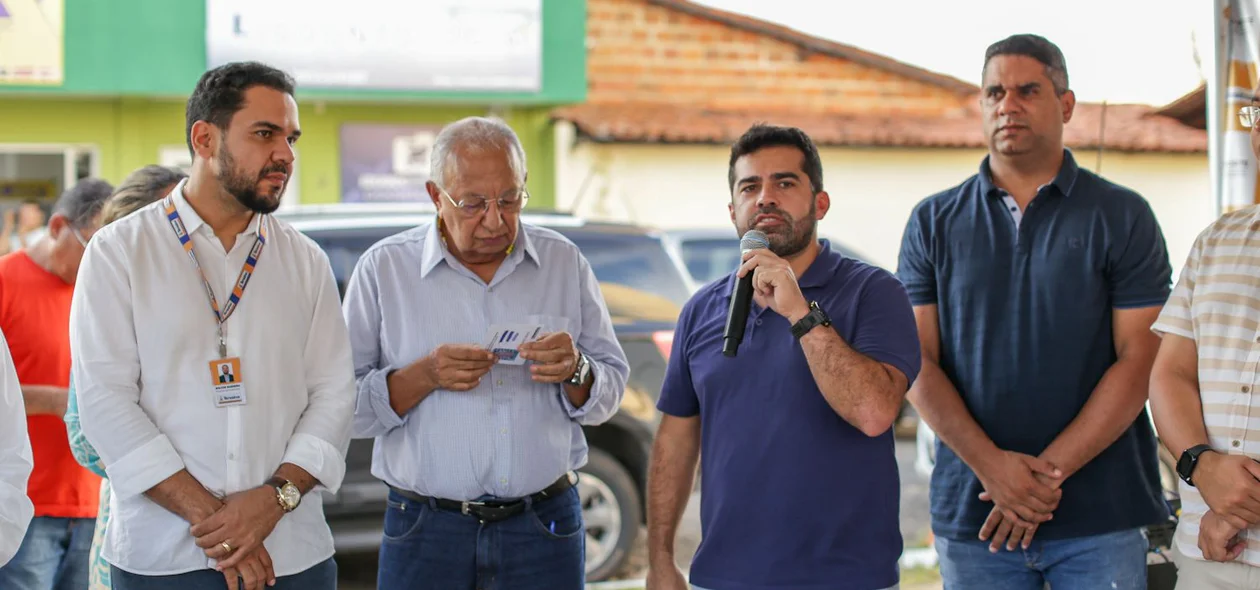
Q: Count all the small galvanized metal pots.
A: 0